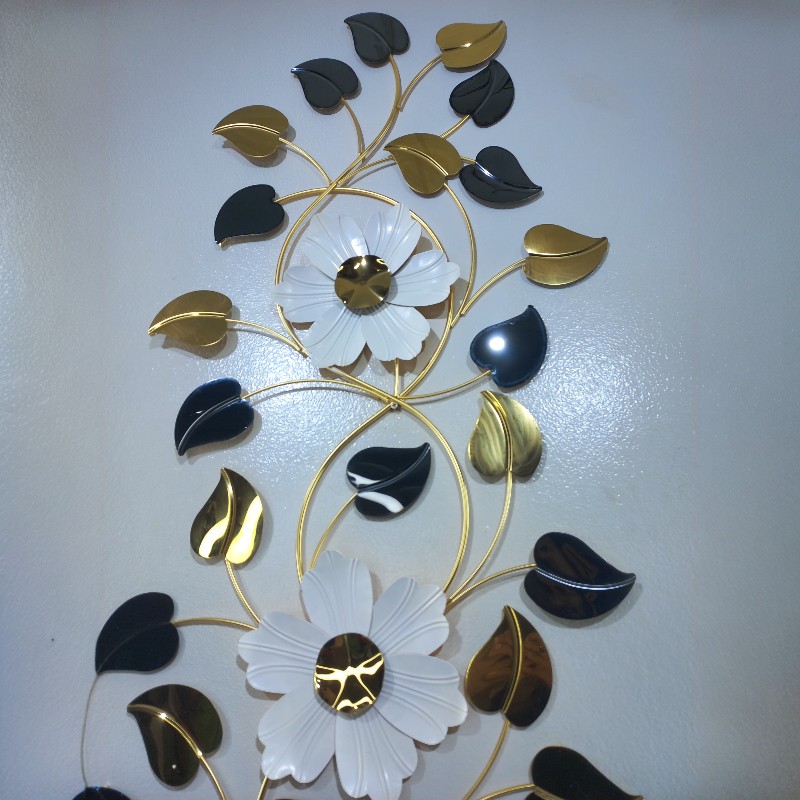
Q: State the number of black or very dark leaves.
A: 12